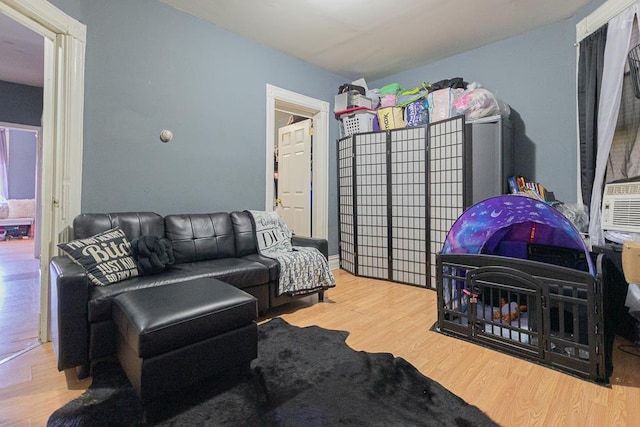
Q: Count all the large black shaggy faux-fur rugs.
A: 1